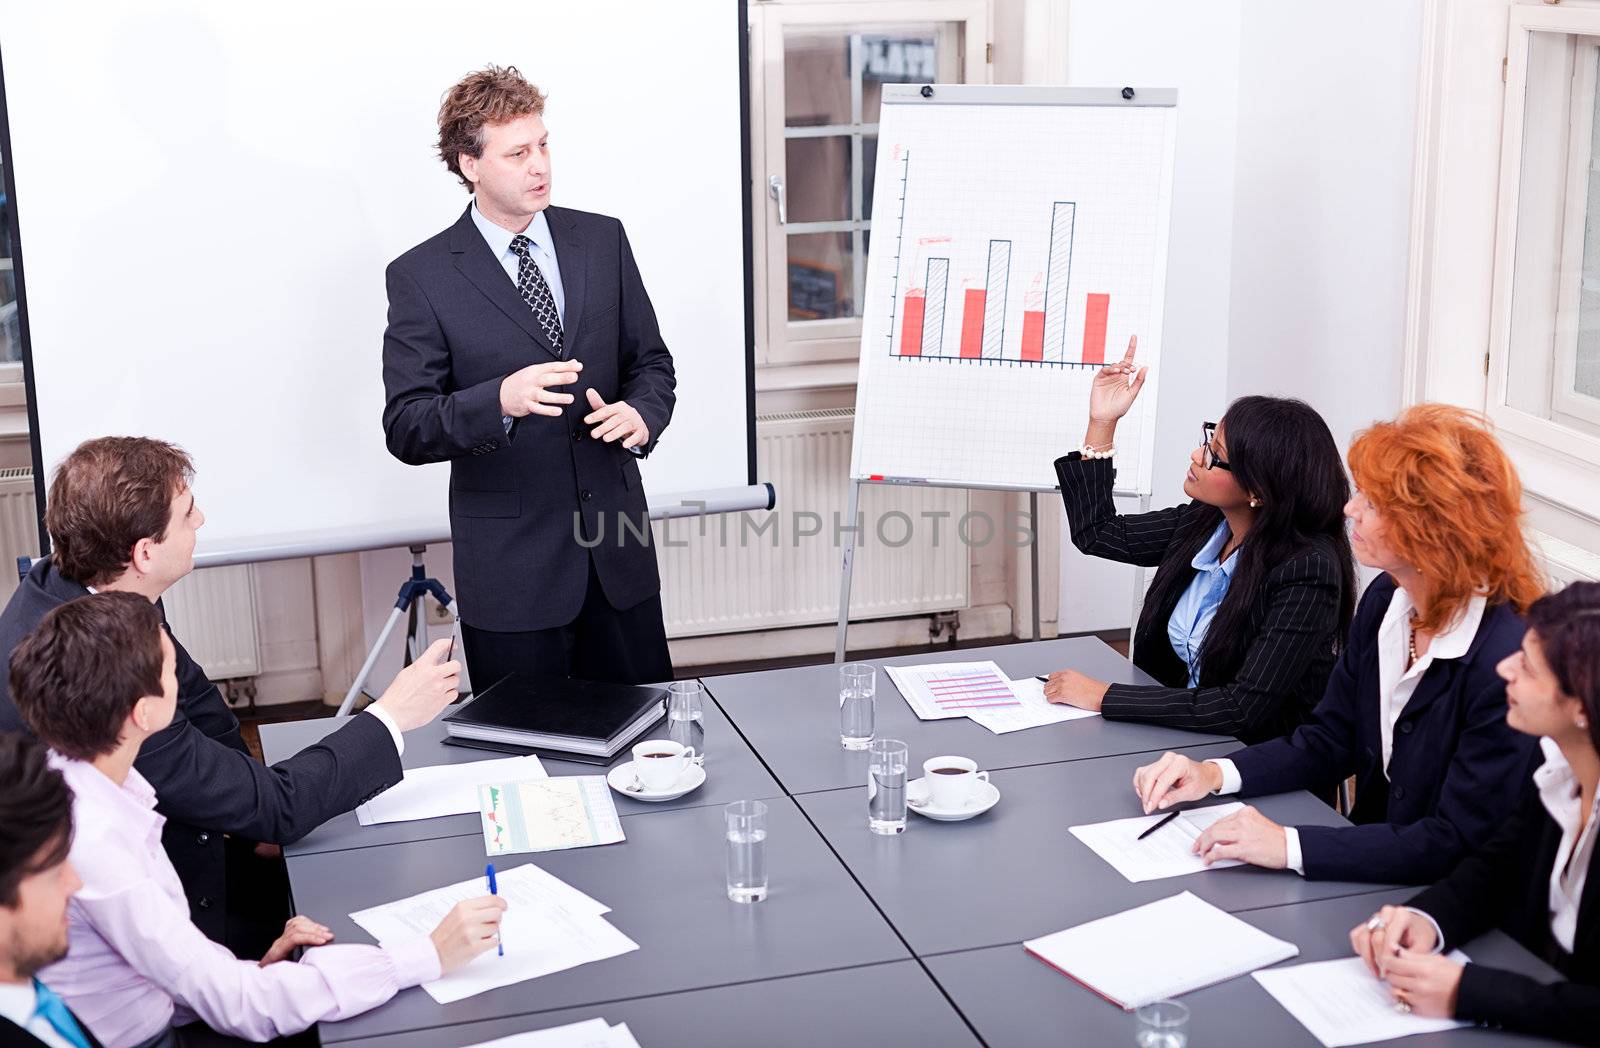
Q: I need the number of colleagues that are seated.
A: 6